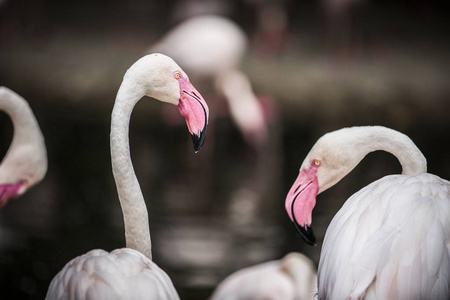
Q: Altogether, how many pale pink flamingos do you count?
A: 5